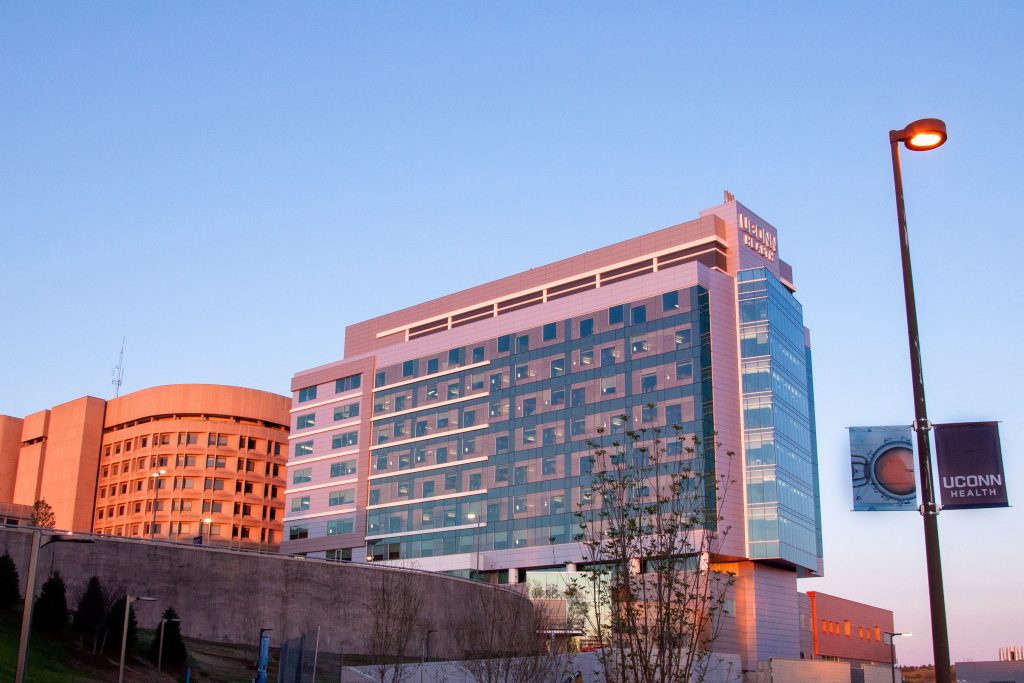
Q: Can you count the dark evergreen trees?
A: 5